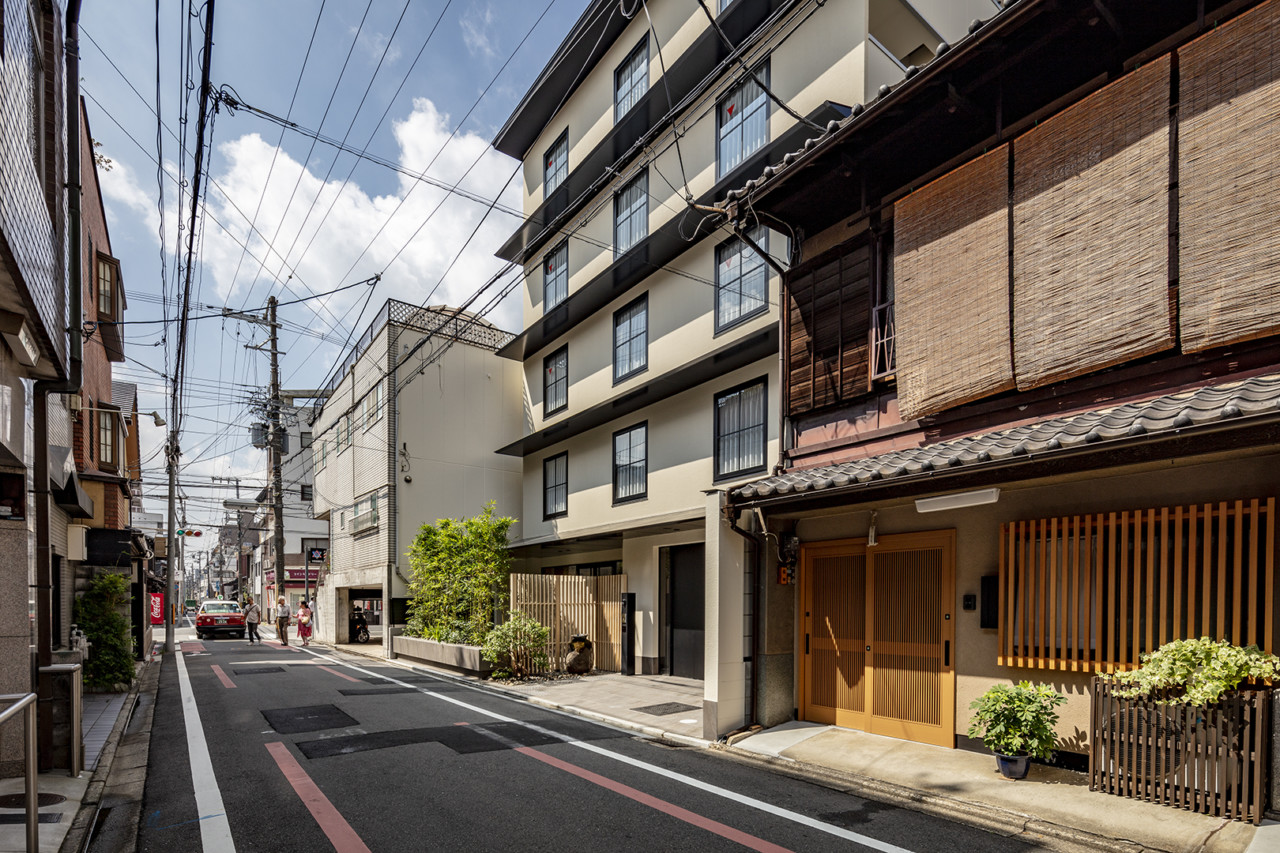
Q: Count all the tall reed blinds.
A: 3